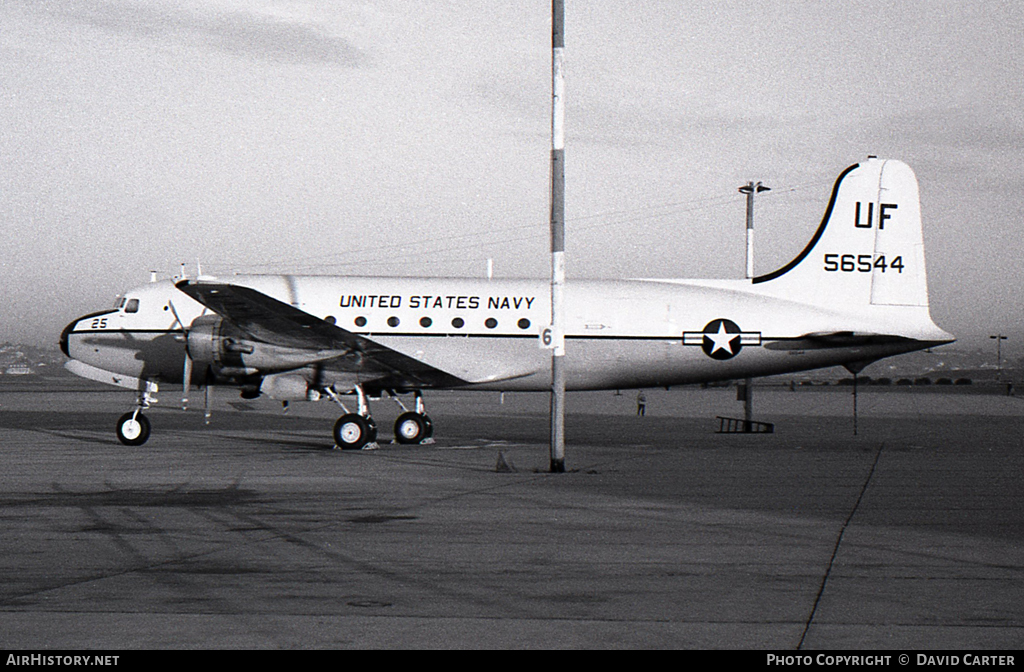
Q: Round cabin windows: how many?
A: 7